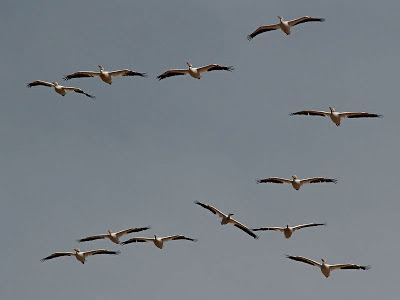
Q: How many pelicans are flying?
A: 12